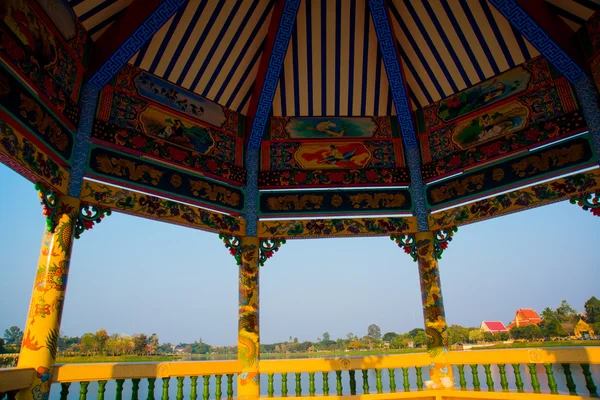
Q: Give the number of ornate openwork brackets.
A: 7